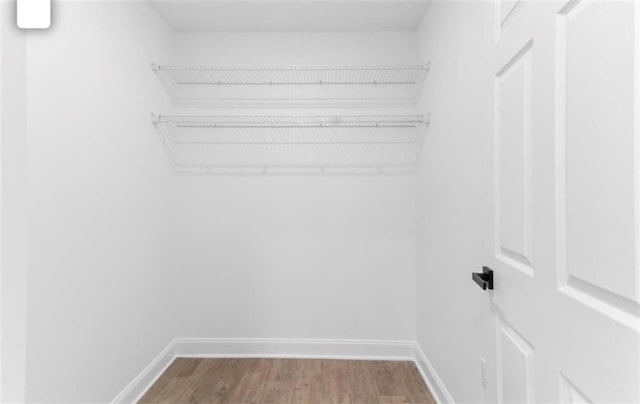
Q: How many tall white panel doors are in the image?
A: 1